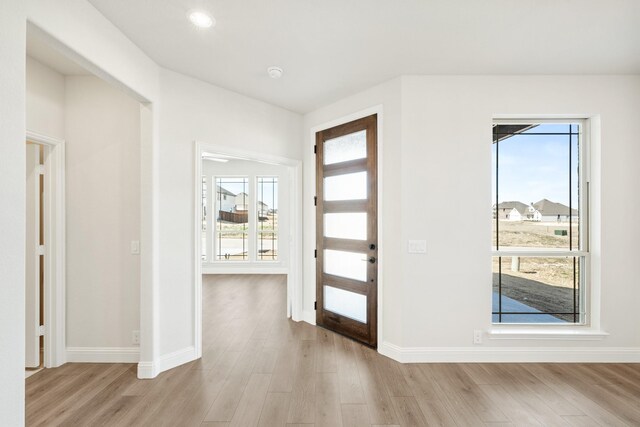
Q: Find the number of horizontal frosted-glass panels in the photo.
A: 5